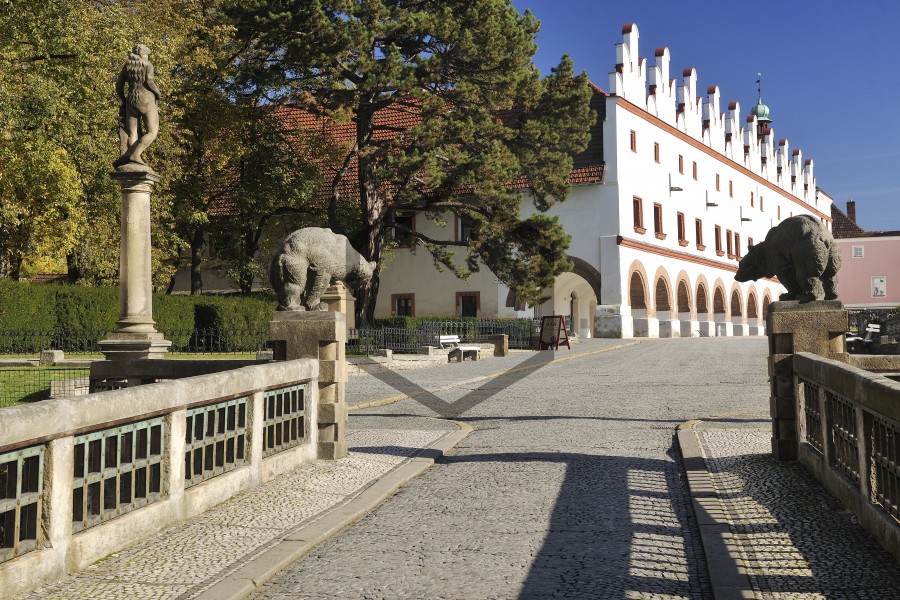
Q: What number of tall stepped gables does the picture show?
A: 10